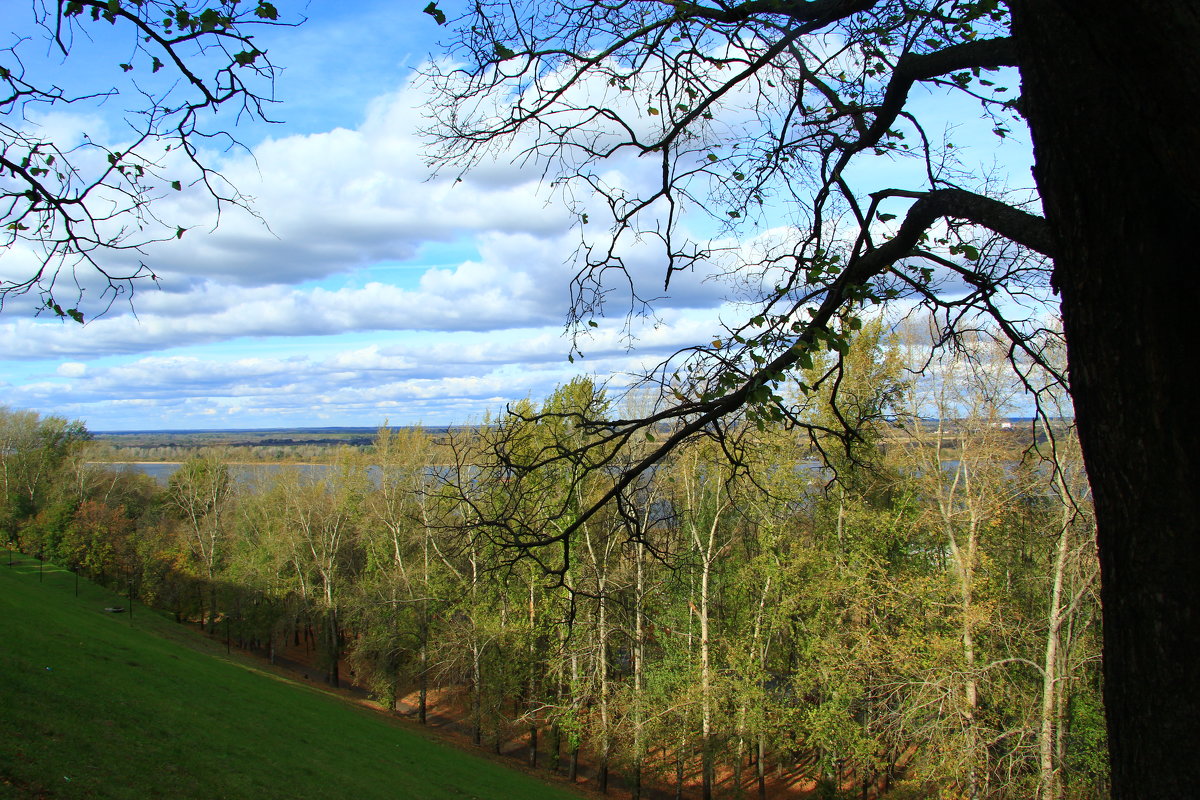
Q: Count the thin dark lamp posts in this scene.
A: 5